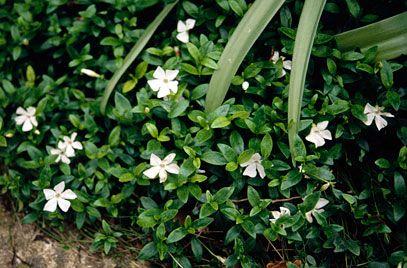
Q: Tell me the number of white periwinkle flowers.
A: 13